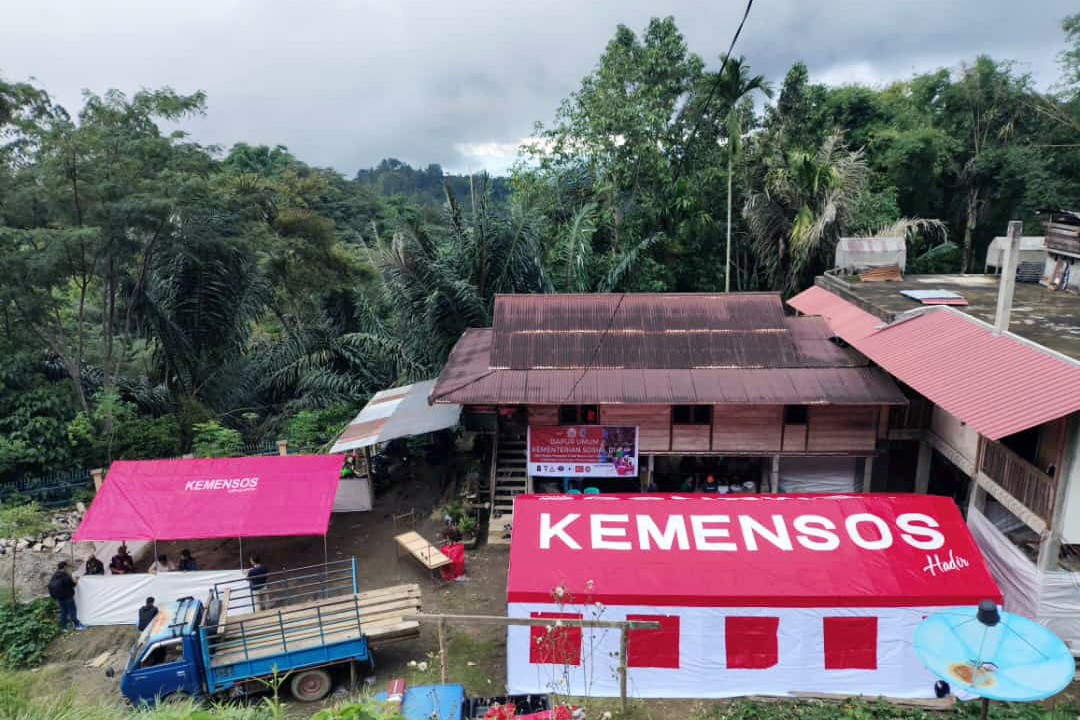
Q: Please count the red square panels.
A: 4